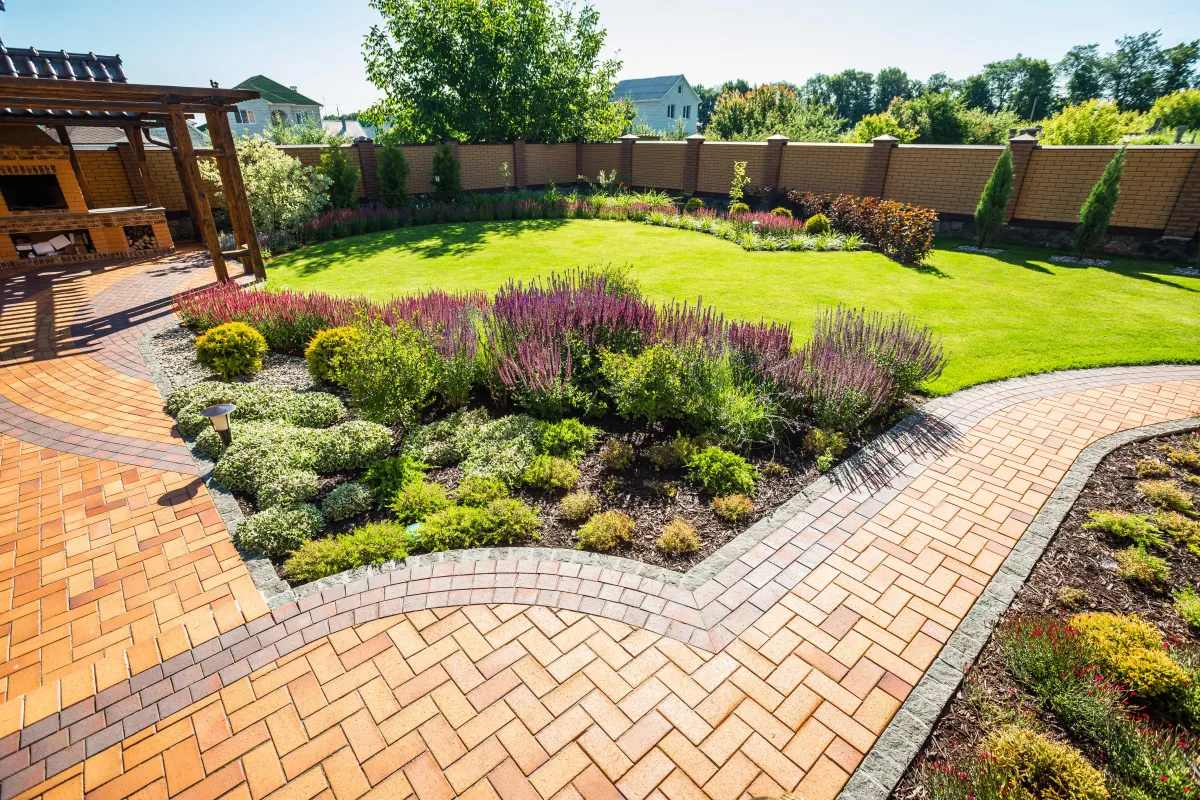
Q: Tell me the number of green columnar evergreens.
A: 5